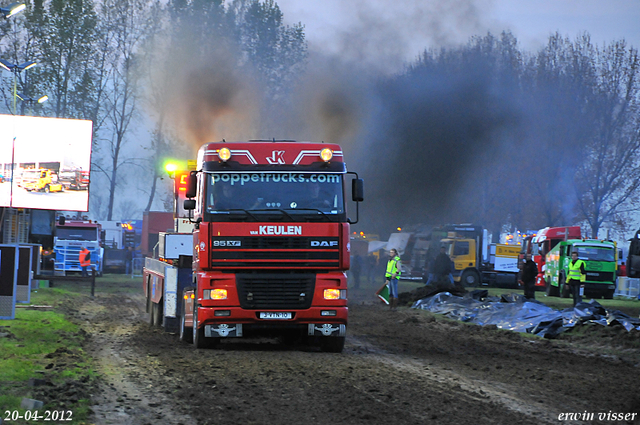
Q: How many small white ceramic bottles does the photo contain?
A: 0